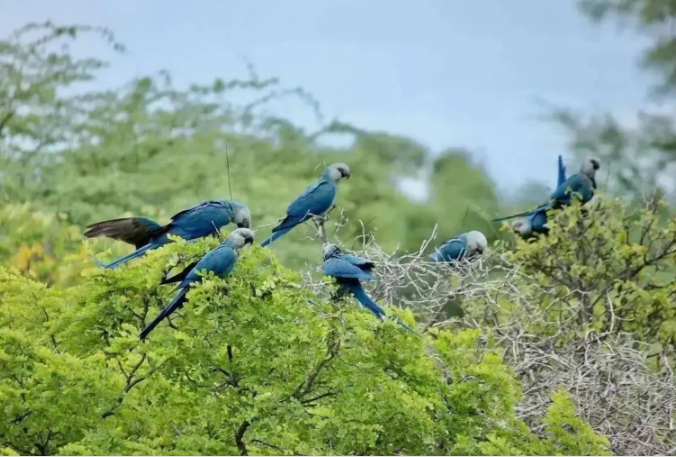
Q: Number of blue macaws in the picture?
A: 7